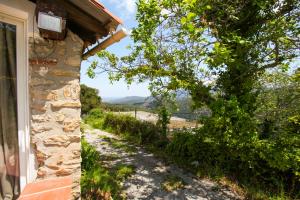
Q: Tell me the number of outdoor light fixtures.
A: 1